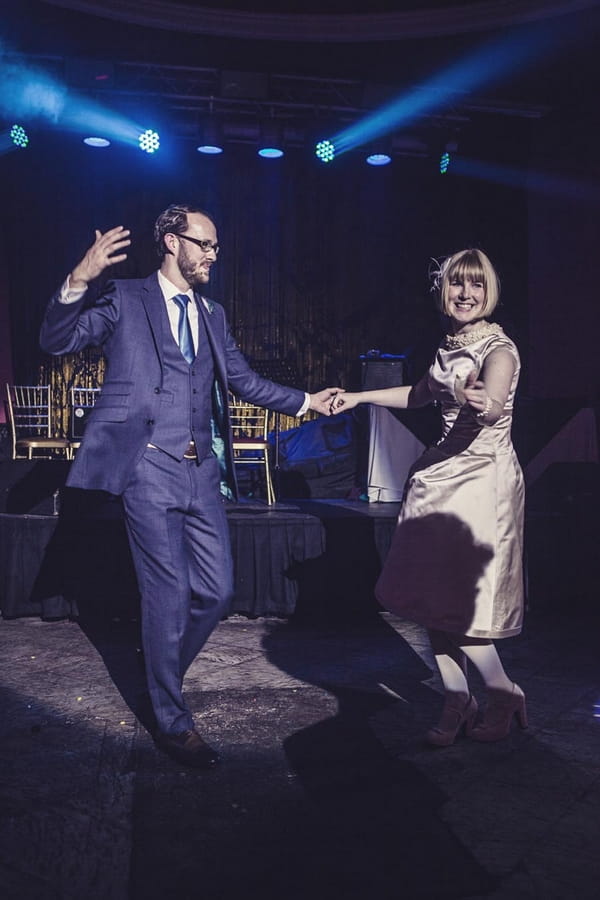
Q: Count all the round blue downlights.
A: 4